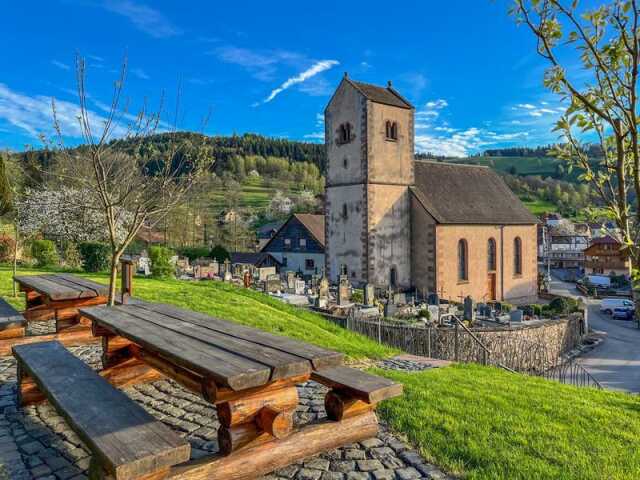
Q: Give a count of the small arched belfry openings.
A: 4